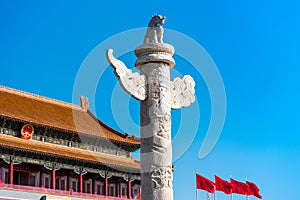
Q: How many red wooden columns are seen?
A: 5